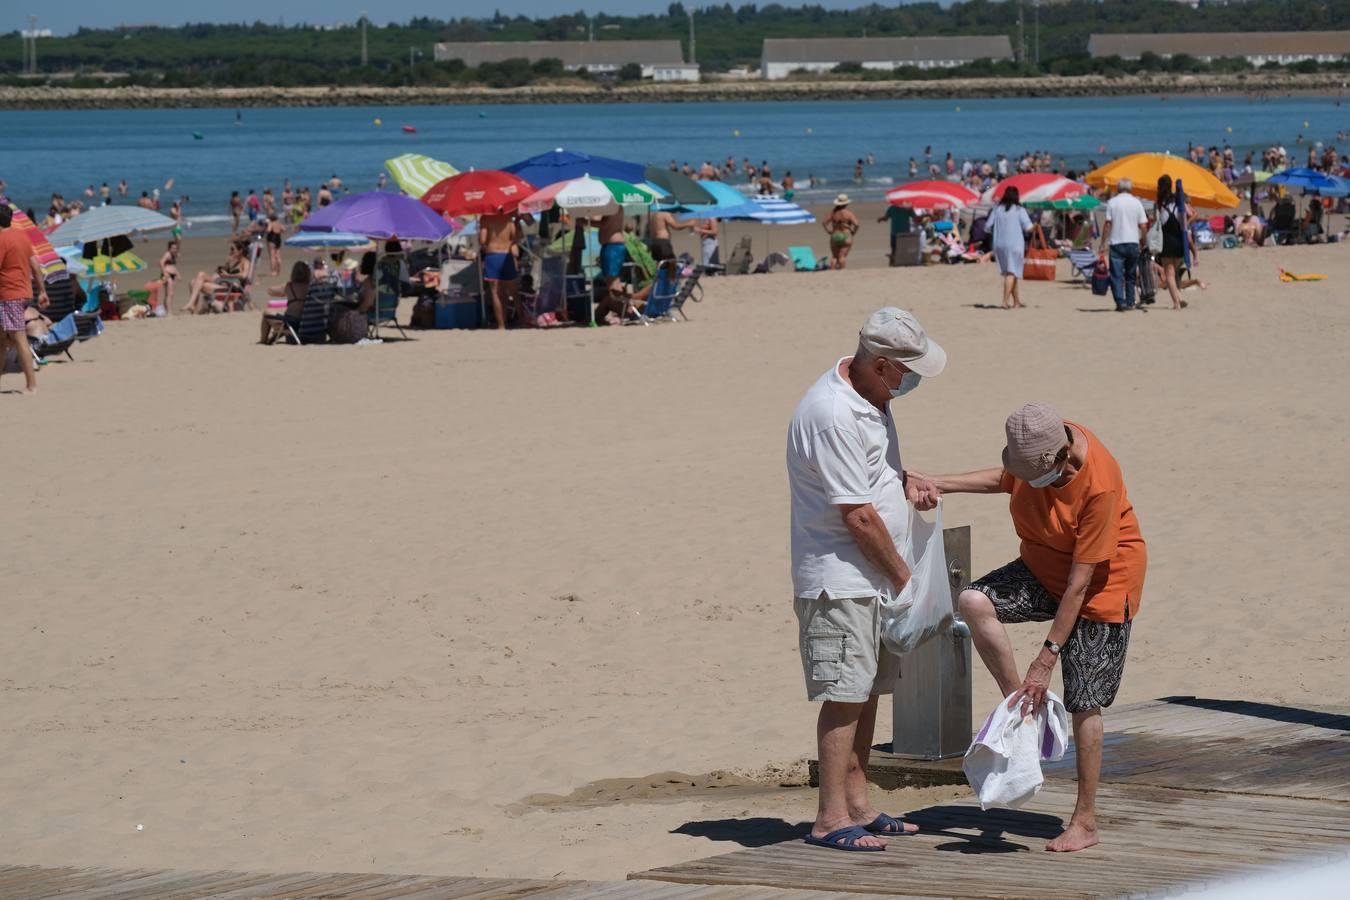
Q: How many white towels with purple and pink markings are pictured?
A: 1